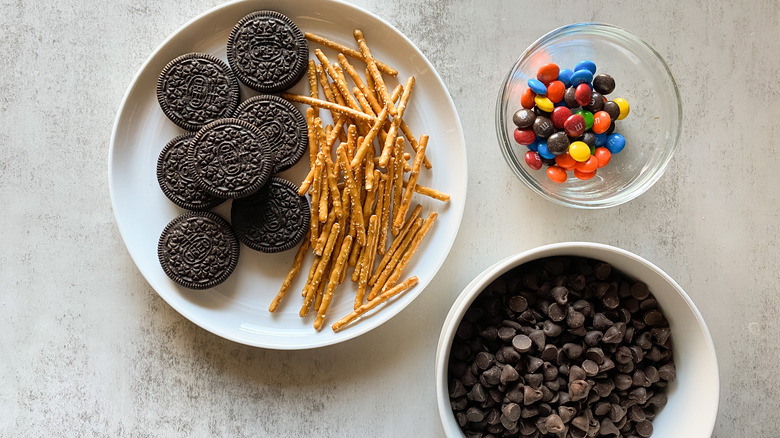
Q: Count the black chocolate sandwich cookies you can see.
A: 7